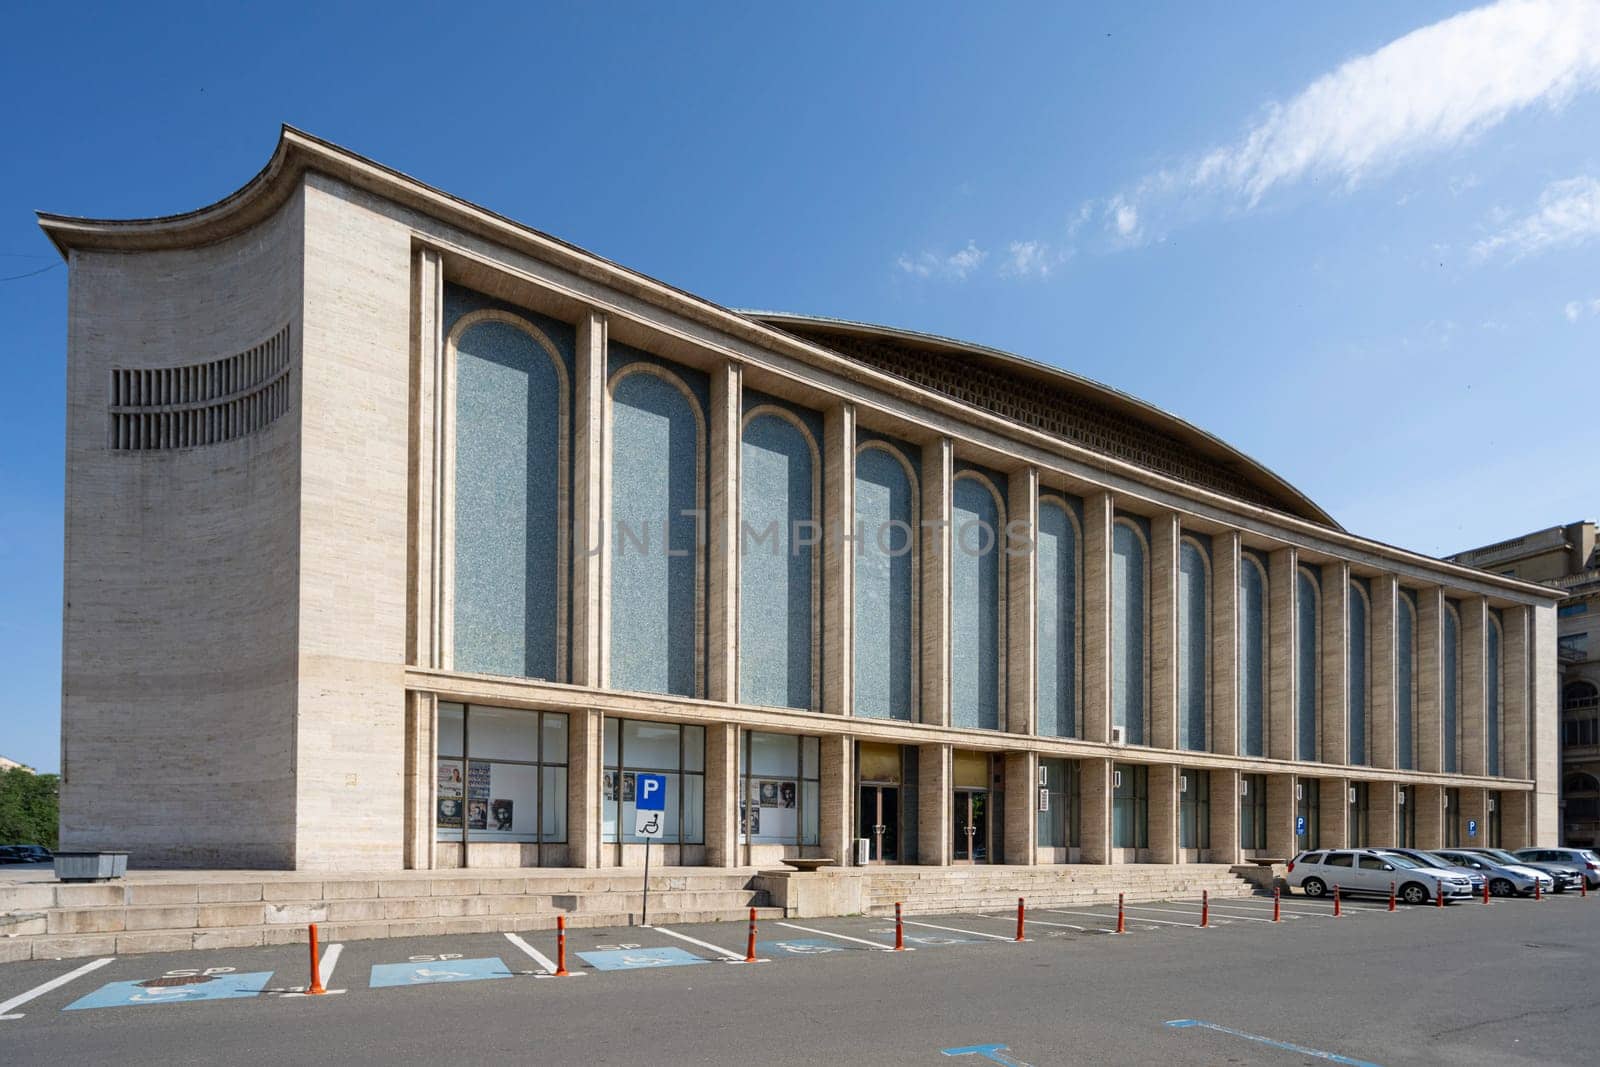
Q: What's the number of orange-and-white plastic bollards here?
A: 14